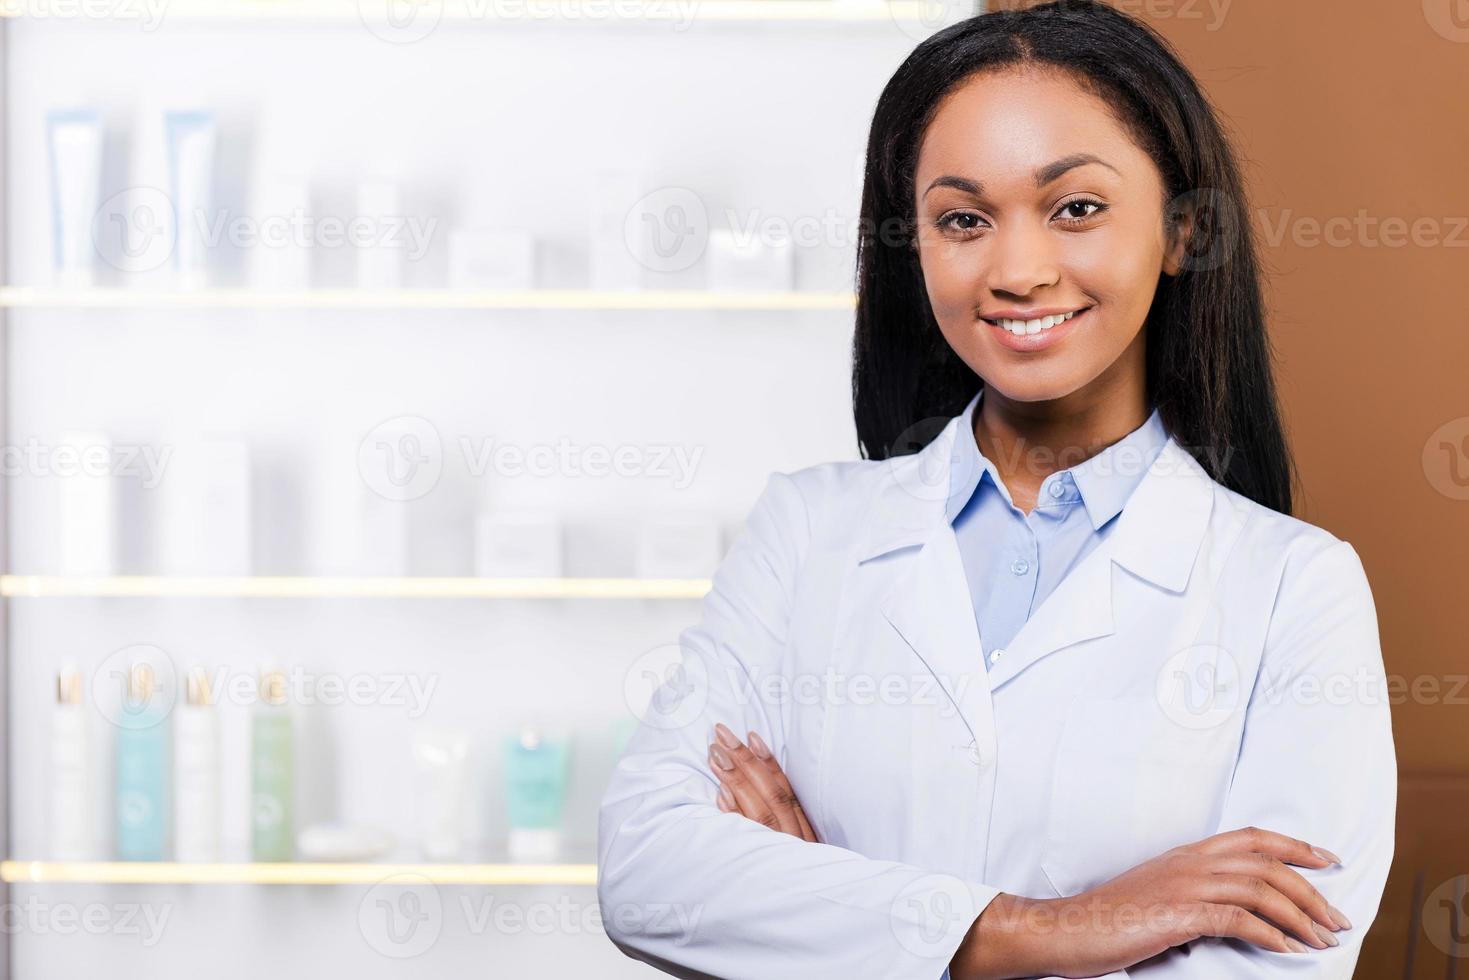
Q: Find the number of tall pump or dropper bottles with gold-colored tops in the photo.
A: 4